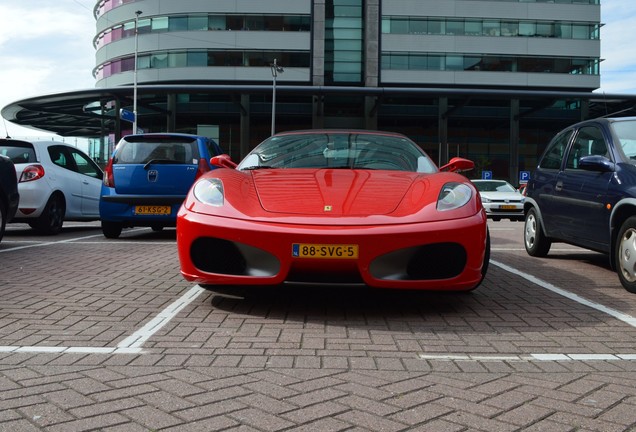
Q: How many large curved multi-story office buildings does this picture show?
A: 1